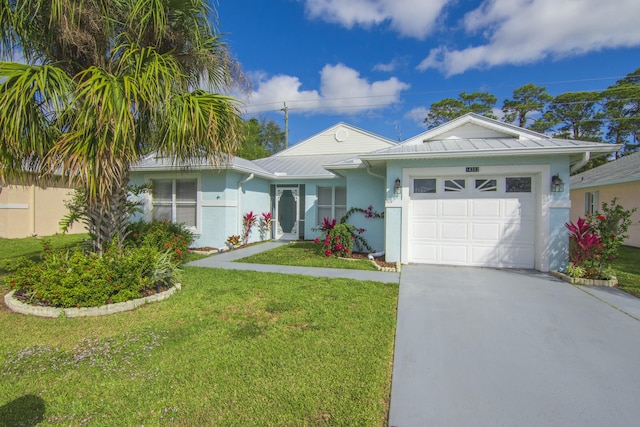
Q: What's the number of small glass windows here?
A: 4